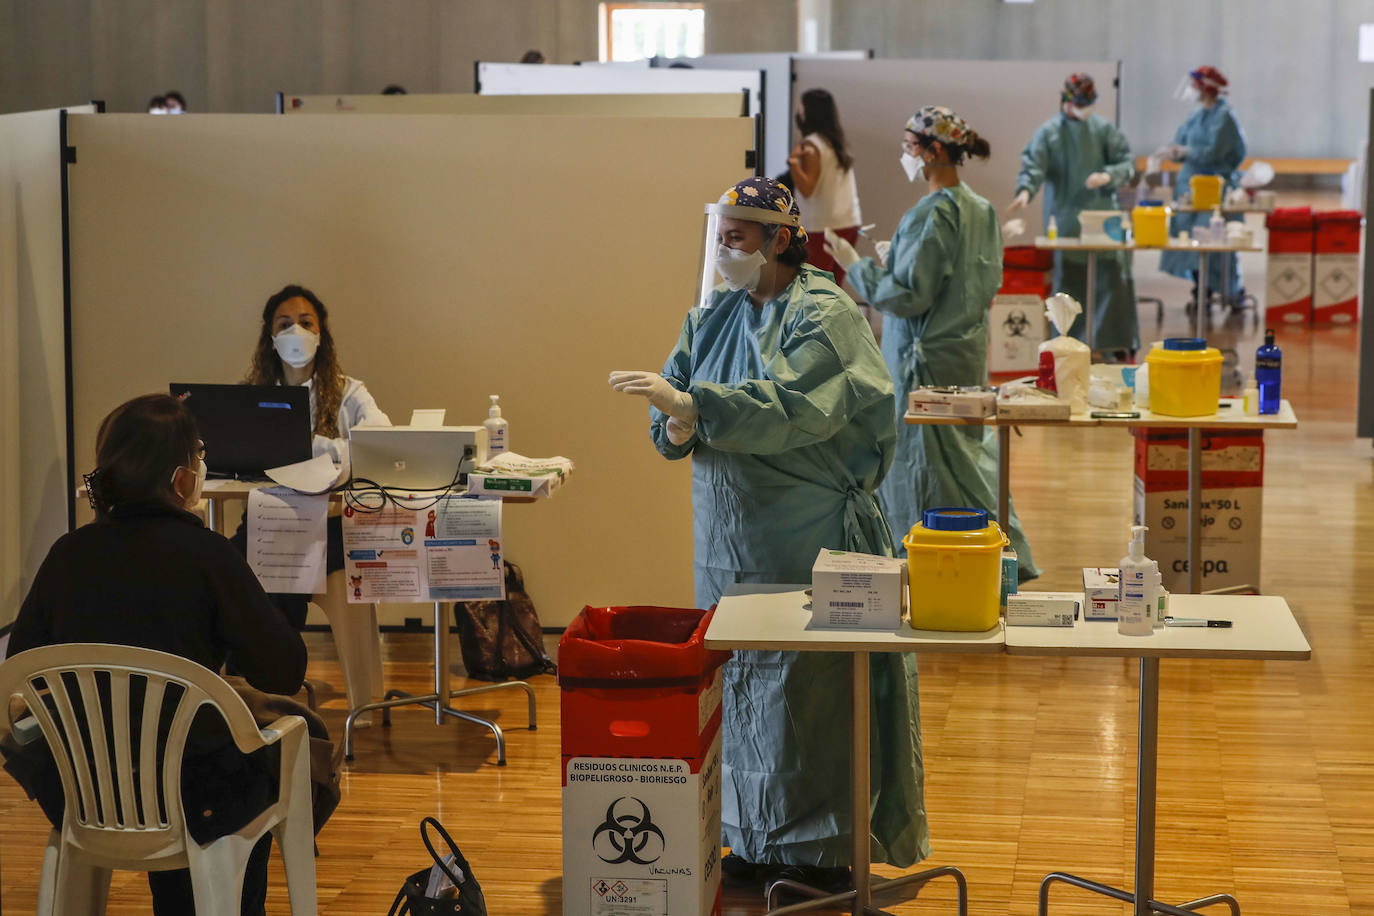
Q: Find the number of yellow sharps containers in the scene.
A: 4